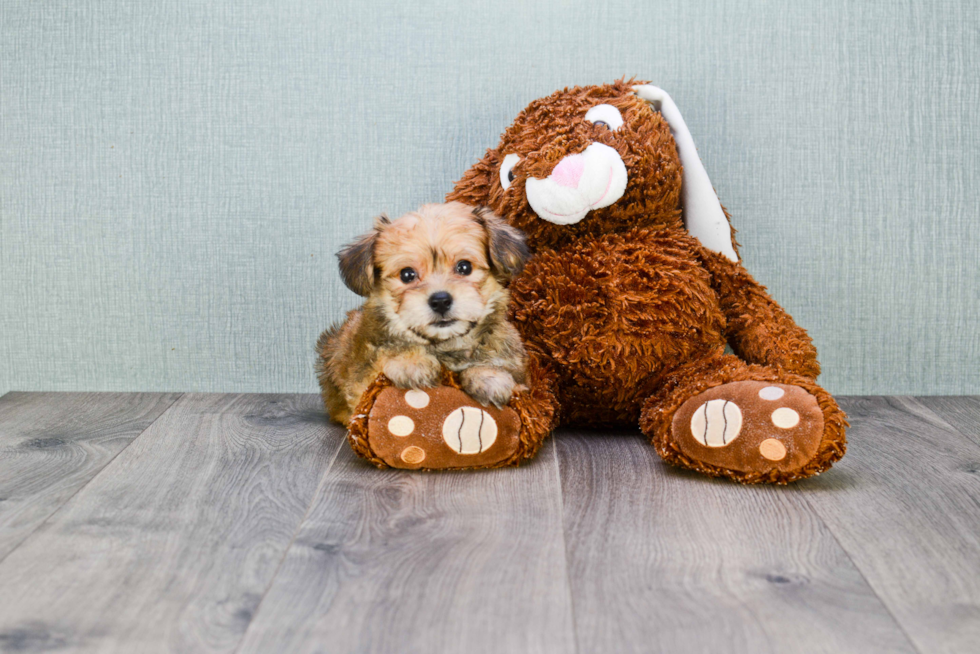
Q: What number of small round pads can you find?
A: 6